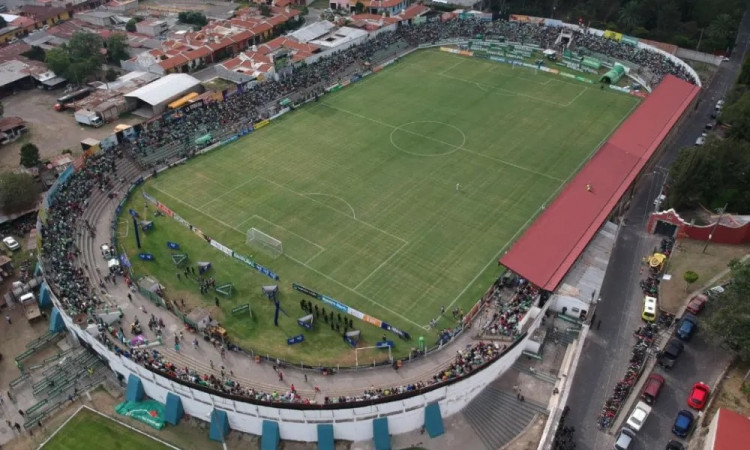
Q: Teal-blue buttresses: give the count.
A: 10